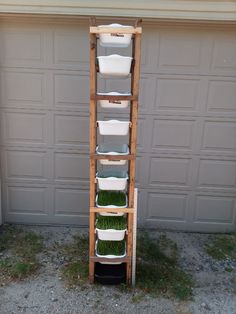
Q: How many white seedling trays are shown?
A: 9